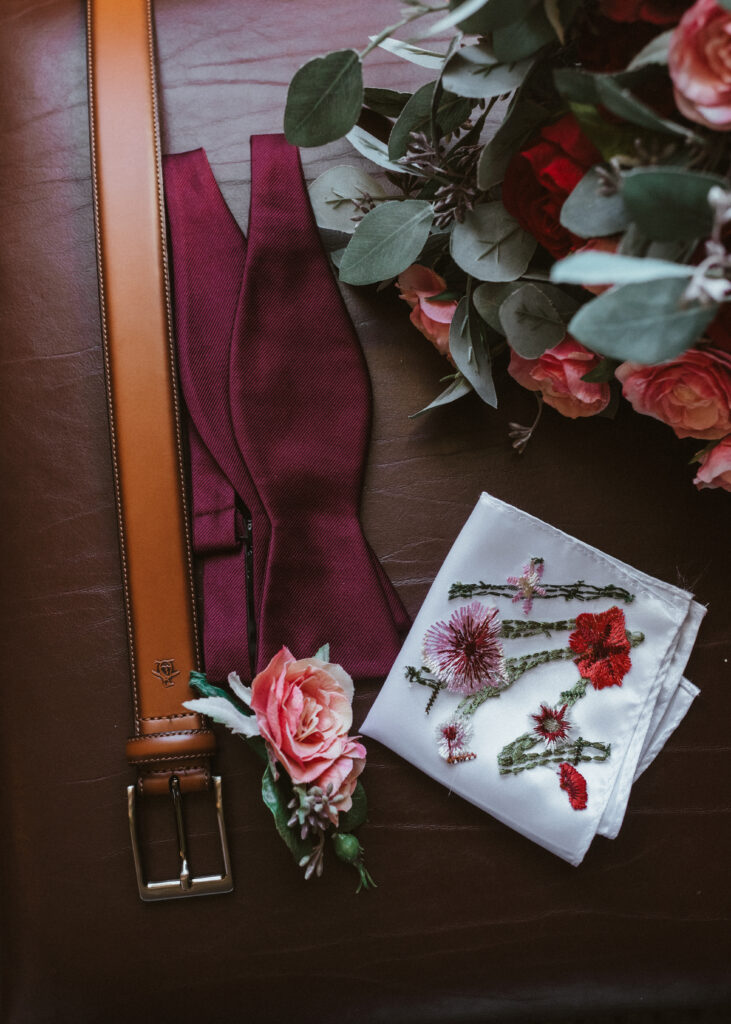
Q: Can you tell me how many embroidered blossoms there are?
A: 6